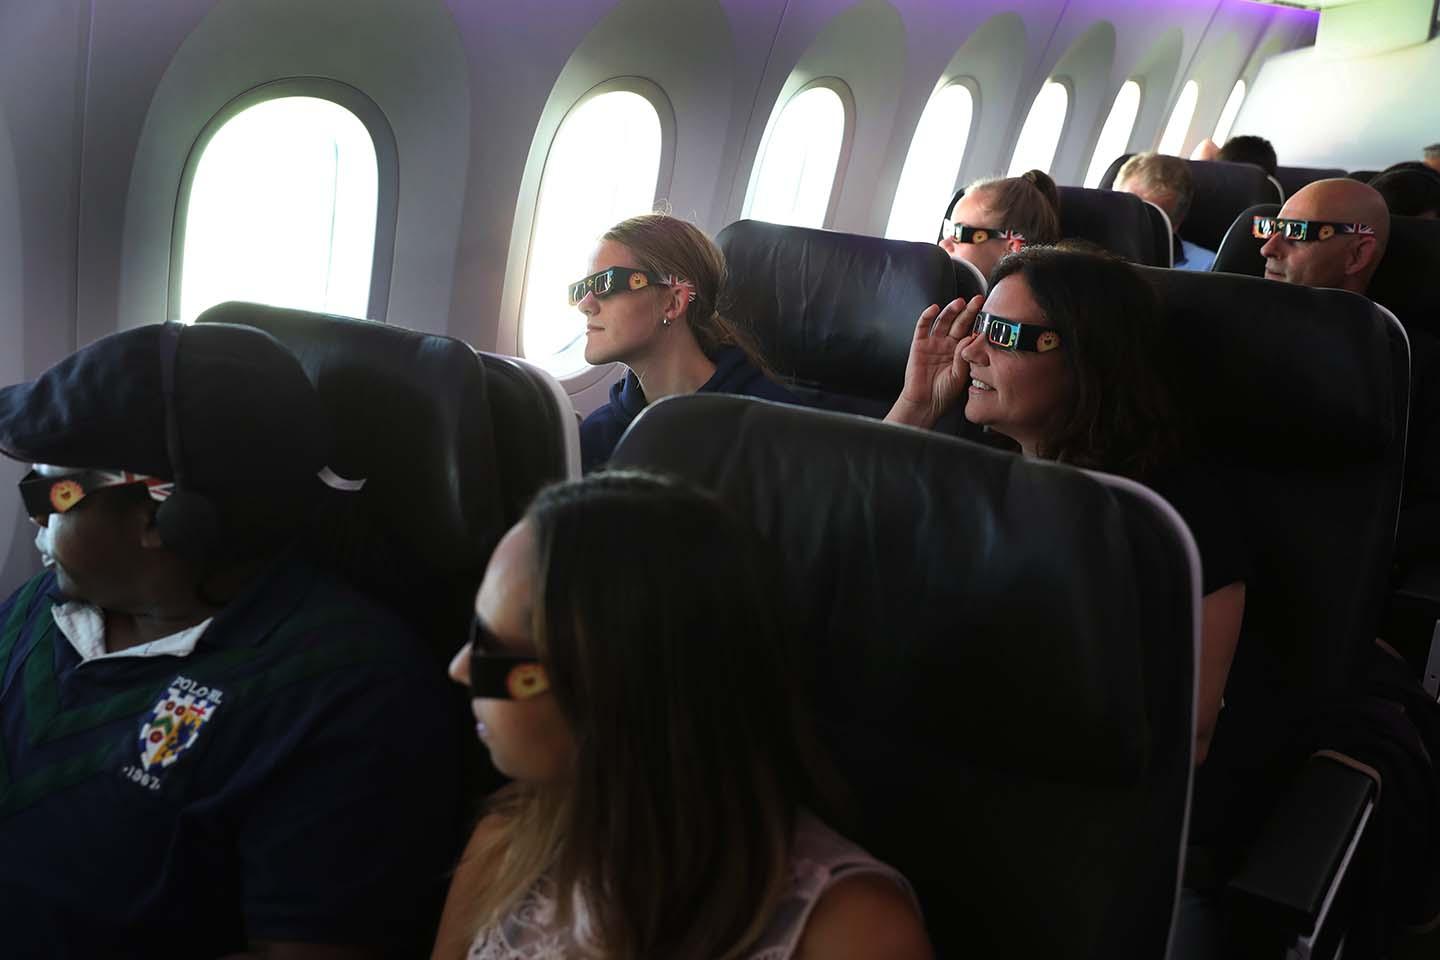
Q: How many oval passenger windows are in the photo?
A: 8